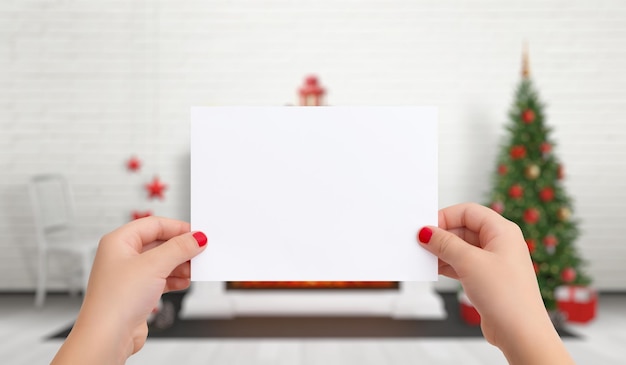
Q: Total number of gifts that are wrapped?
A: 2